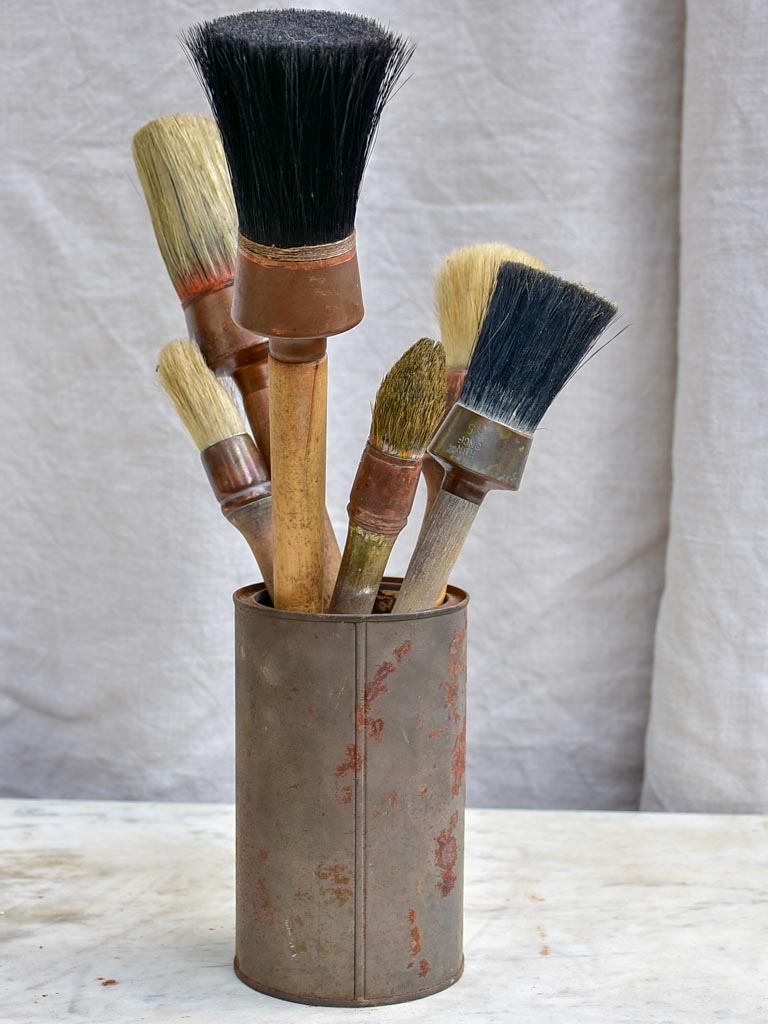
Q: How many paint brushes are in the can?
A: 6